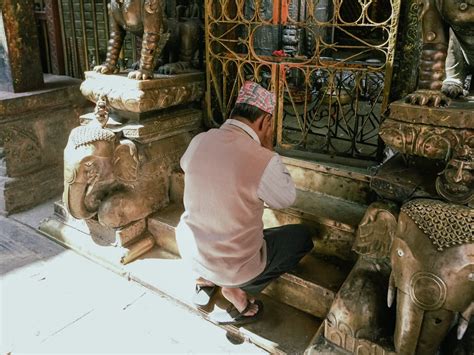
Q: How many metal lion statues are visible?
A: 2